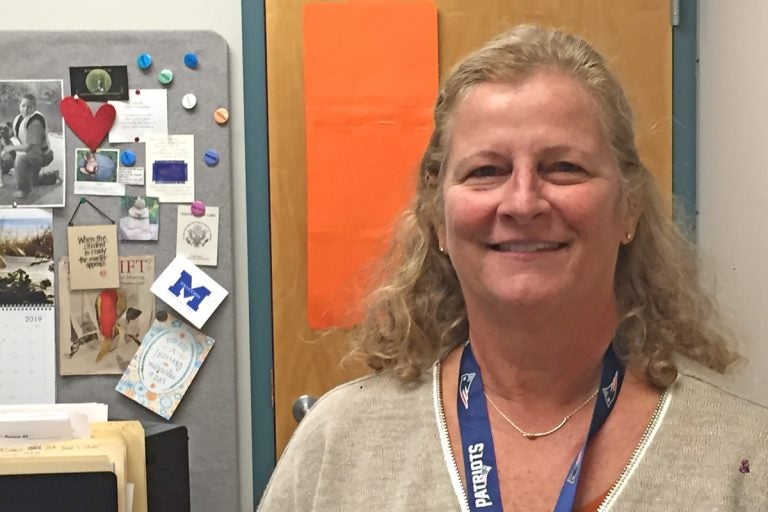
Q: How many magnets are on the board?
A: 8